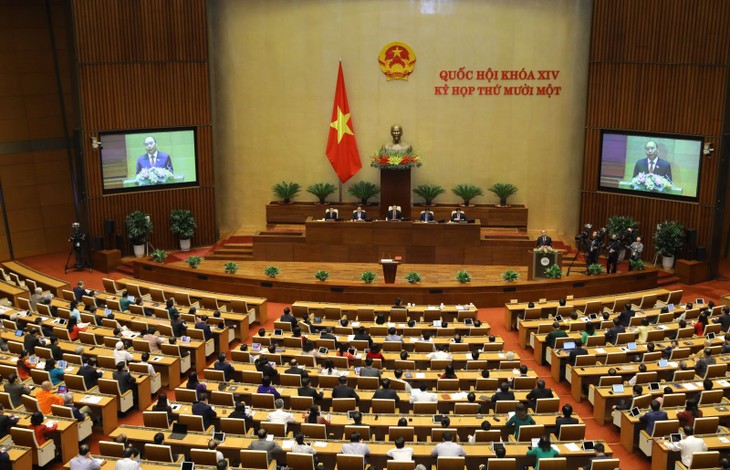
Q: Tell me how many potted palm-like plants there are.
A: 6